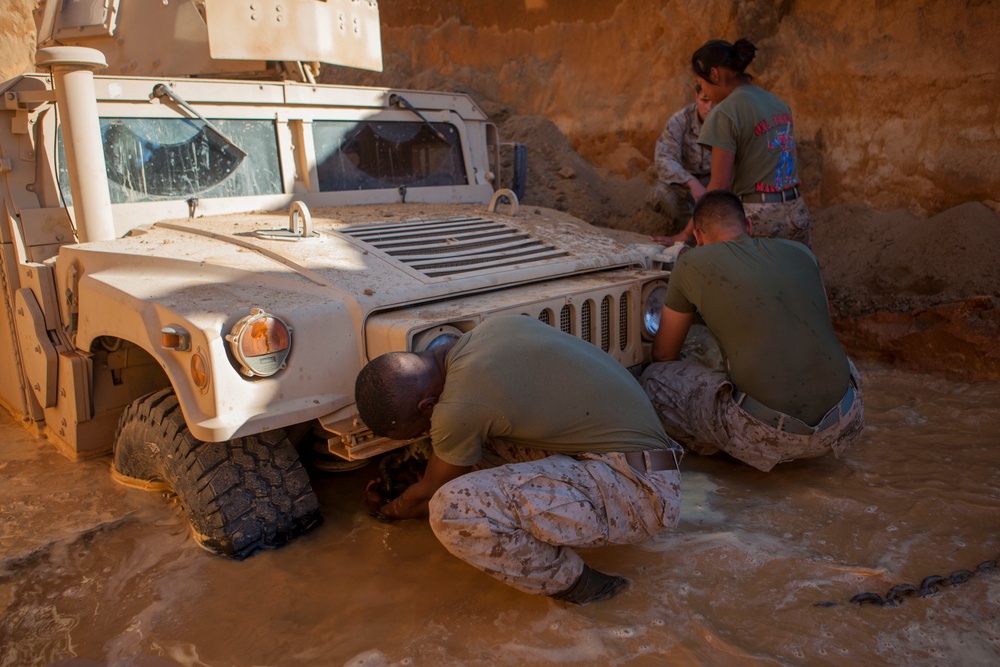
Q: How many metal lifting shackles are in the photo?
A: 2